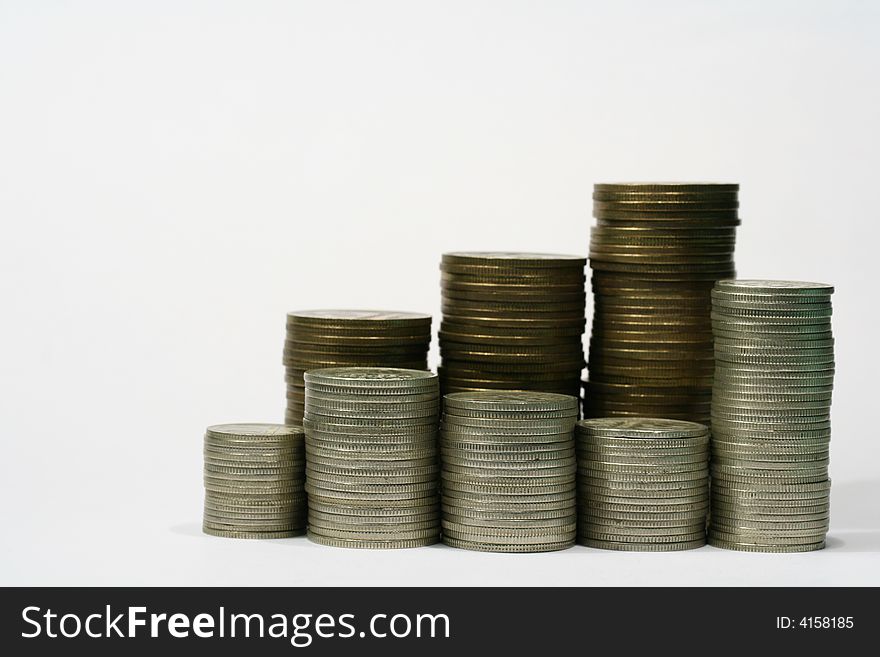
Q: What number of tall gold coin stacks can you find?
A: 3